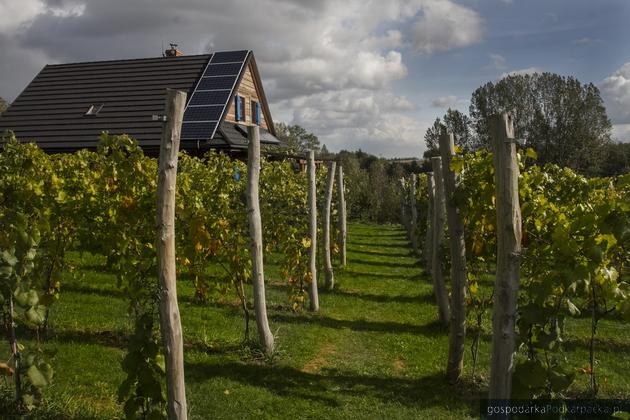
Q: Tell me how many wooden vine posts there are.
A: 11